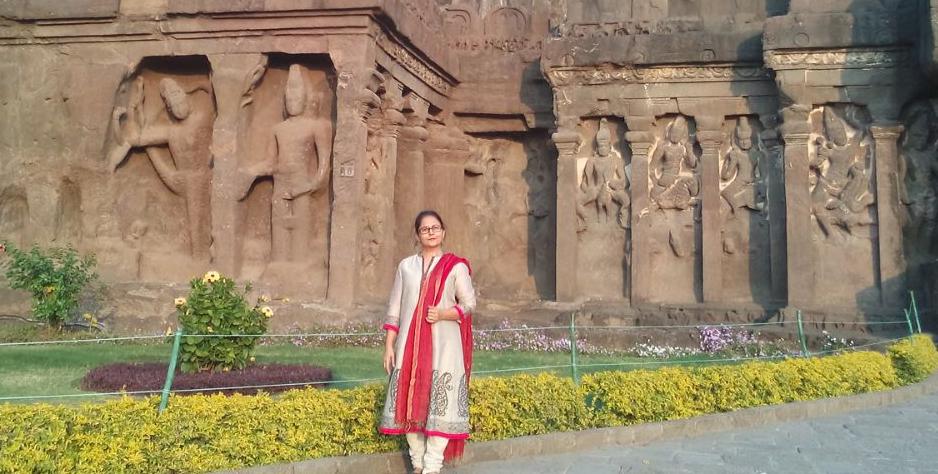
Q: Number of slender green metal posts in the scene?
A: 5